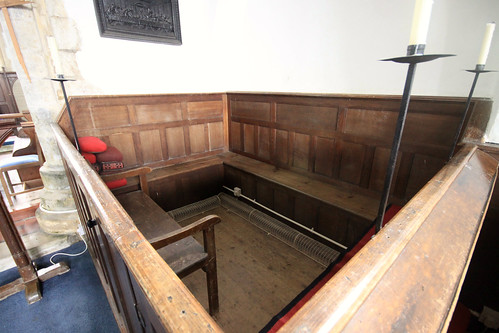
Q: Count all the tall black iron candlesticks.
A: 3